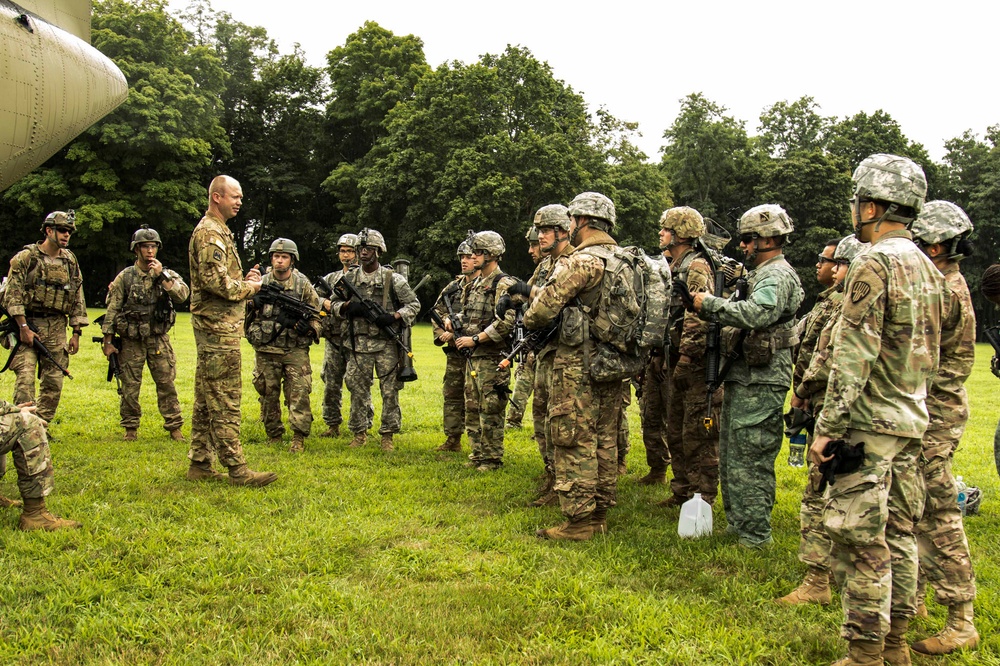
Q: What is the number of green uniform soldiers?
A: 1